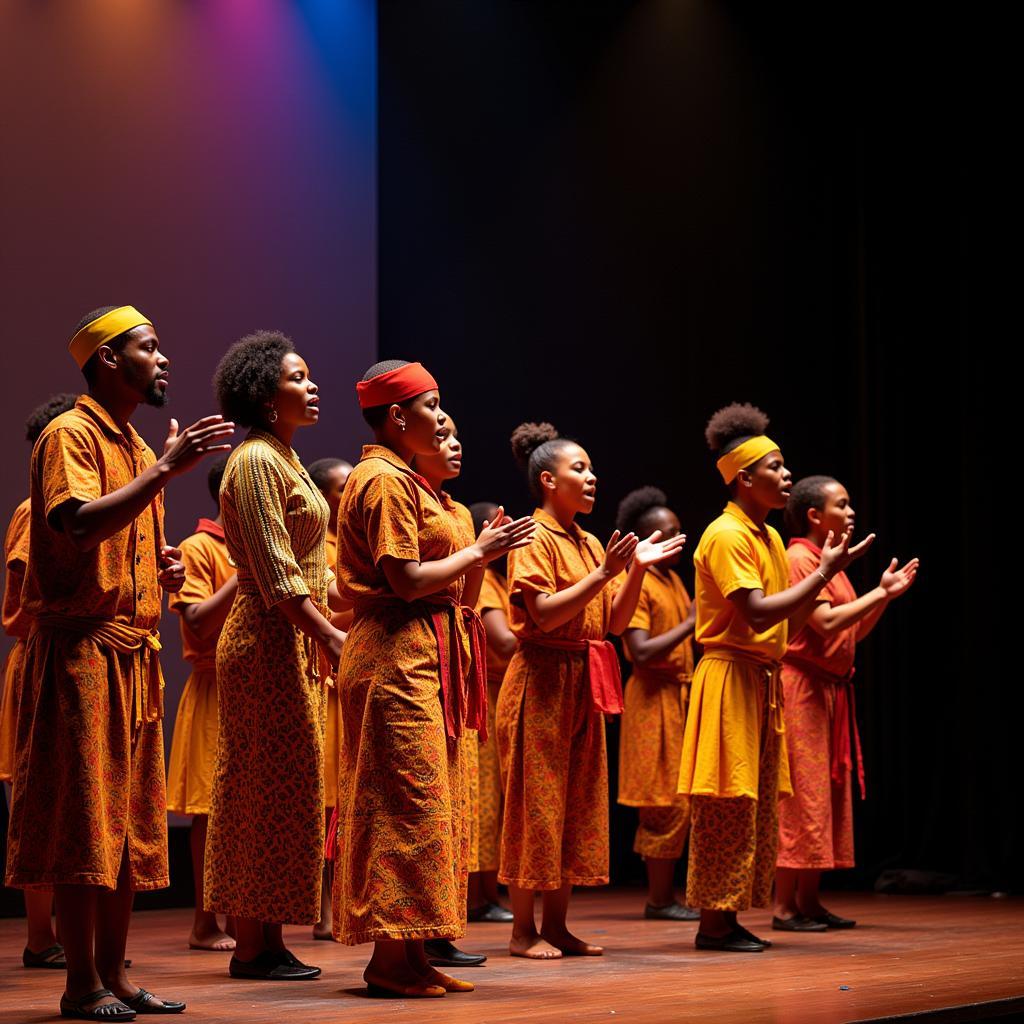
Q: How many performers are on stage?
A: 12